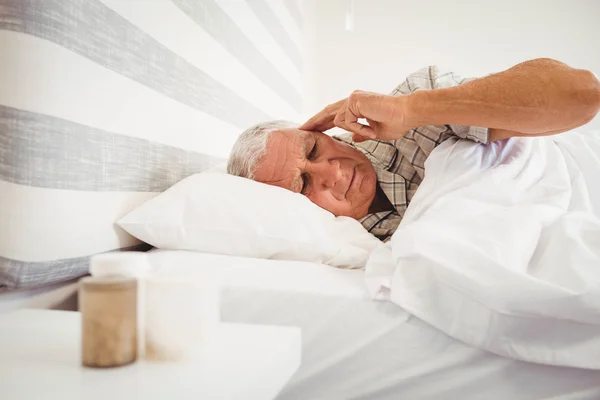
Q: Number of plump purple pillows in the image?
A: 0